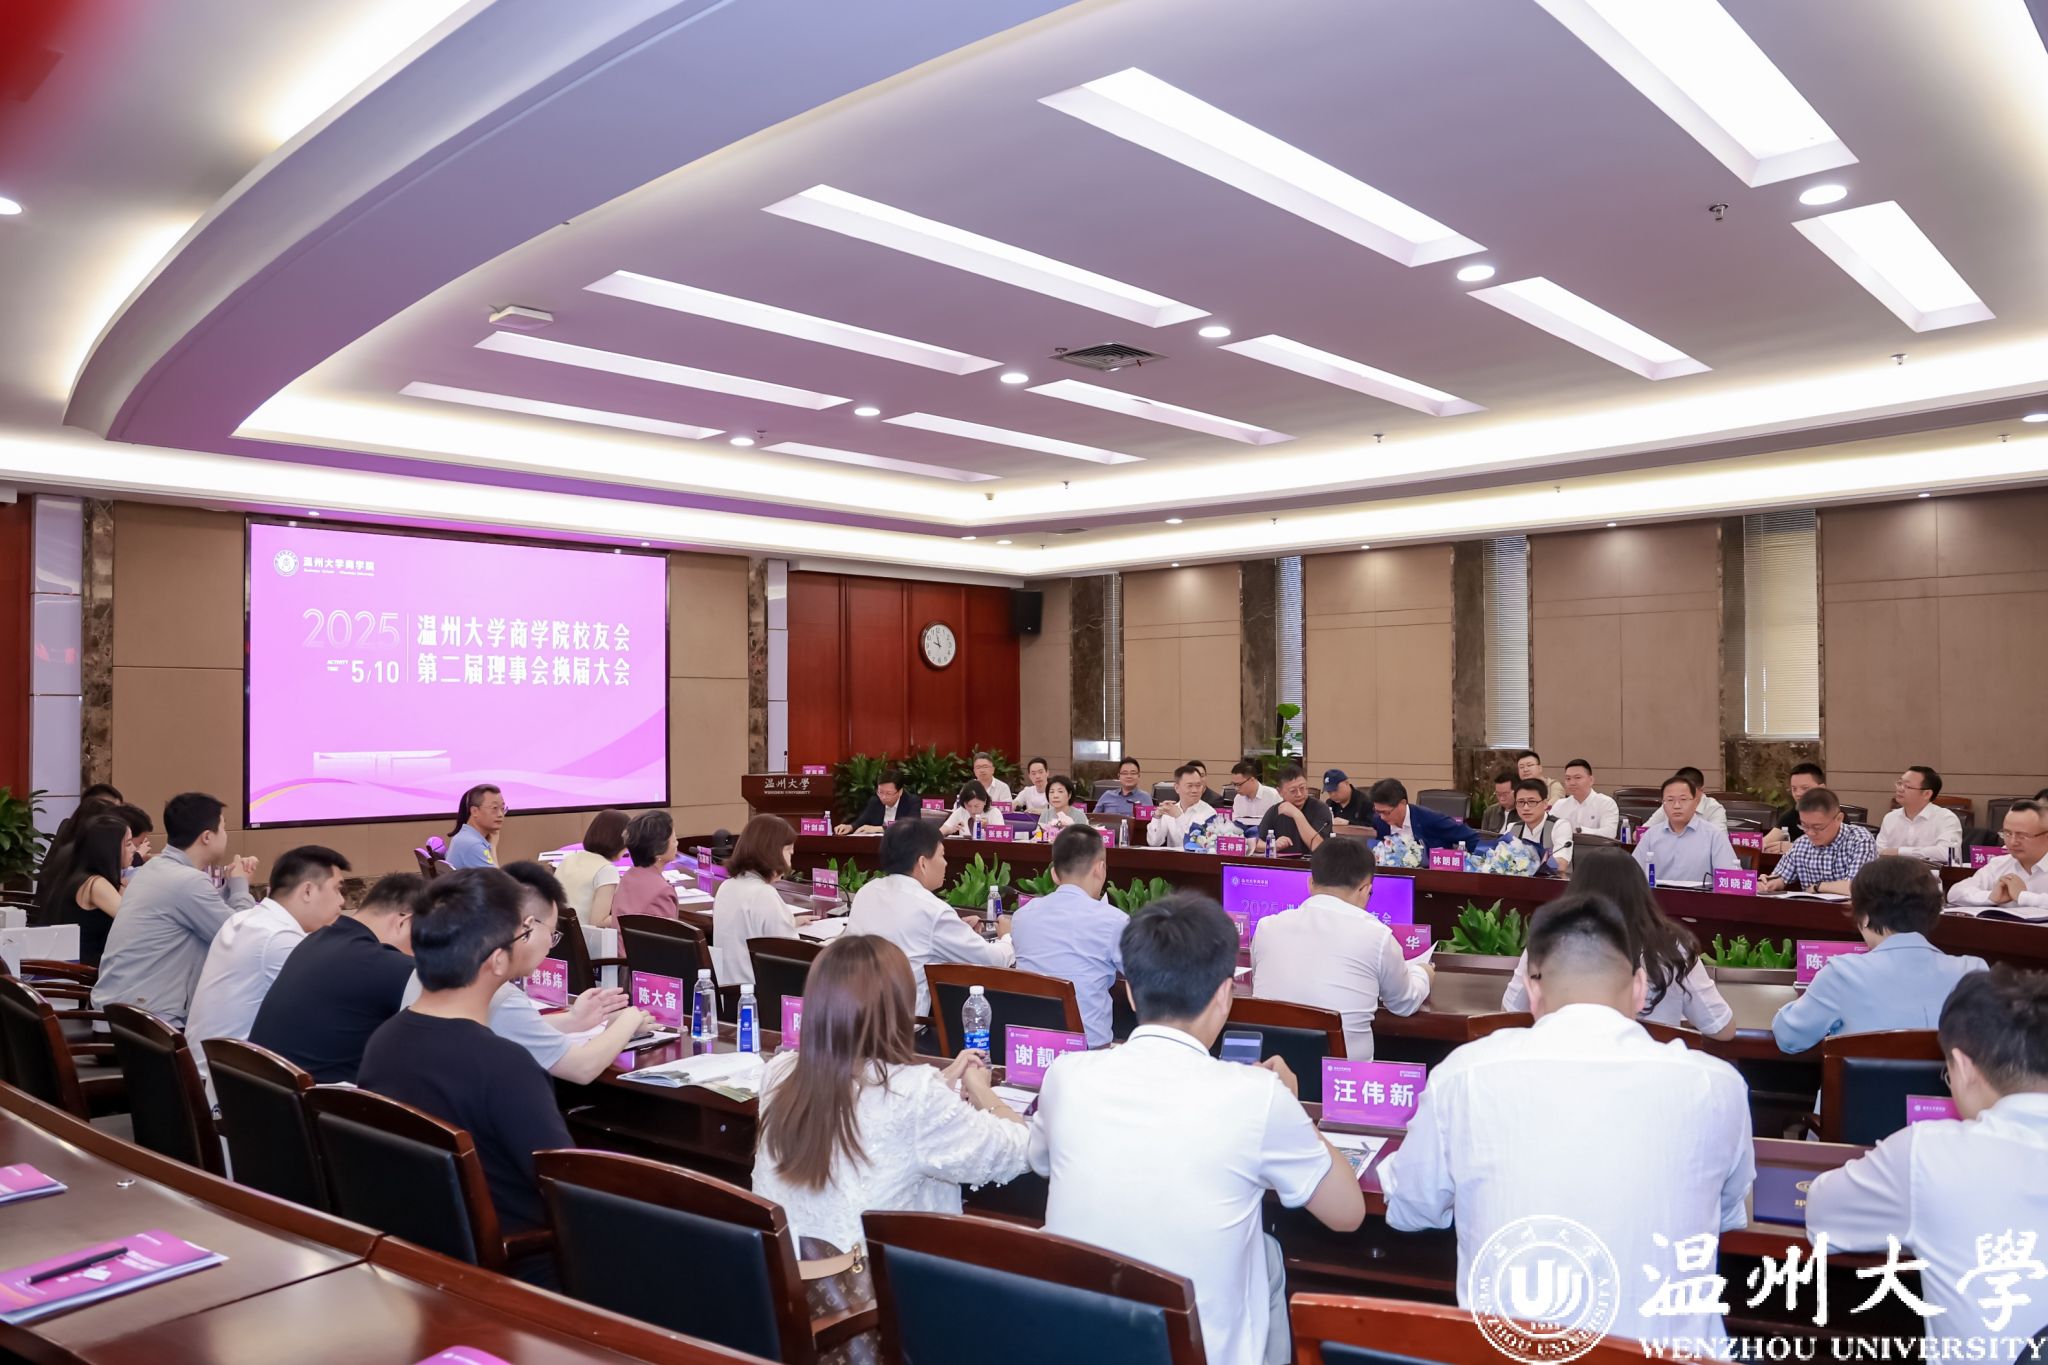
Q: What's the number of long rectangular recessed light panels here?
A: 12